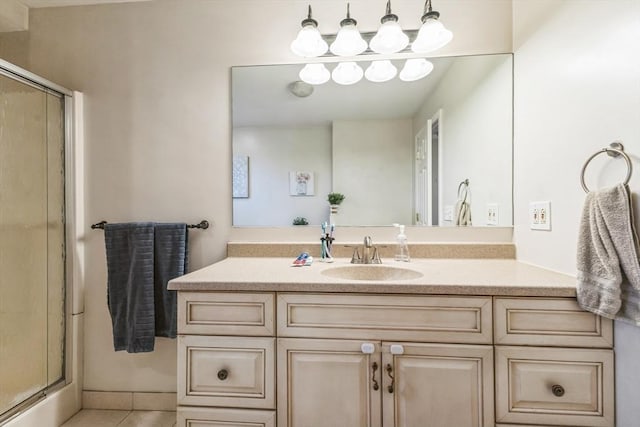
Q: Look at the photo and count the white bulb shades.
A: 4